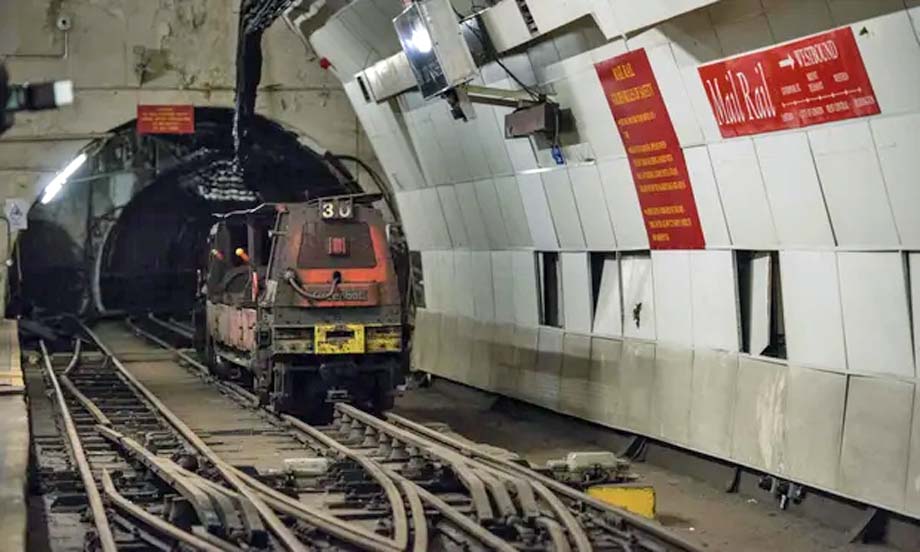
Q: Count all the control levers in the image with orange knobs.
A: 2